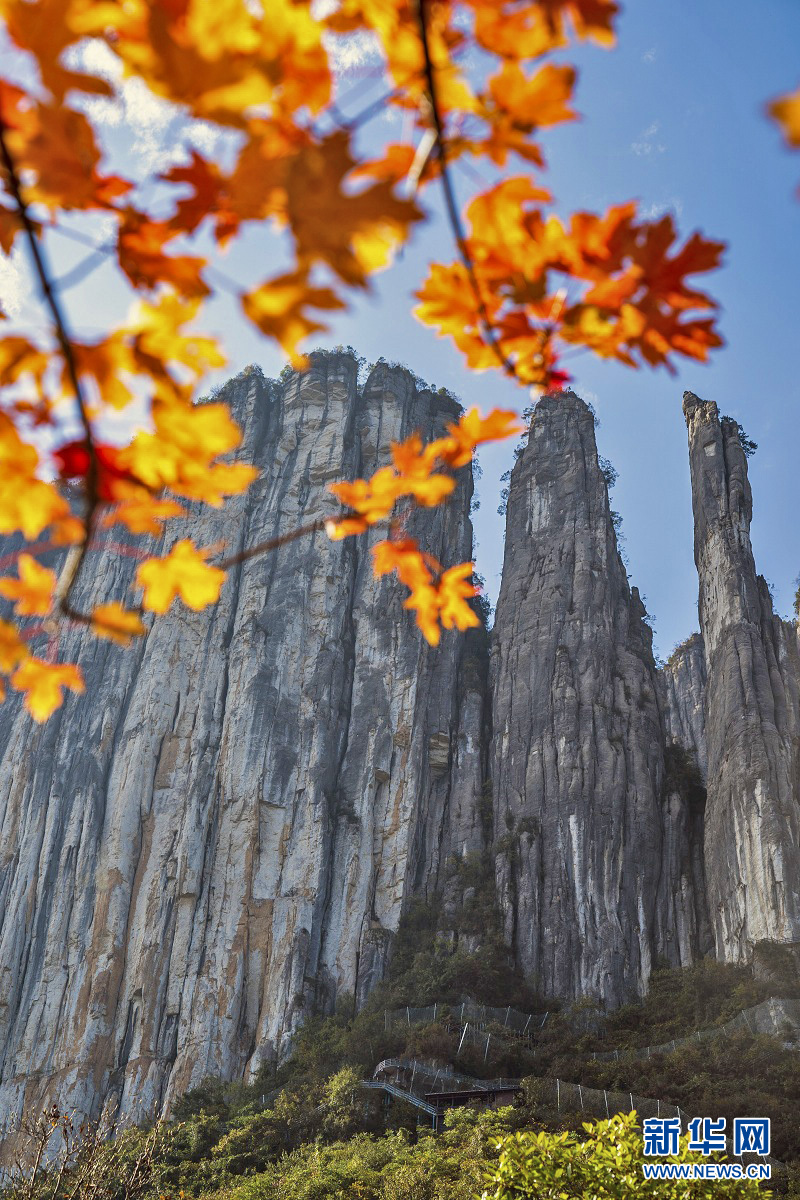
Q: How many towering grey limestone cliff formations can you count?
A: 3